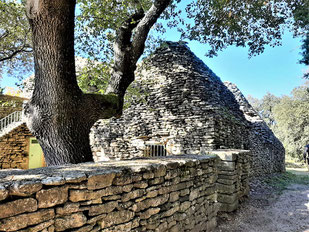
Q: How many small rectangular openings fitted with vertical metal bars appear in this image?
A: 1